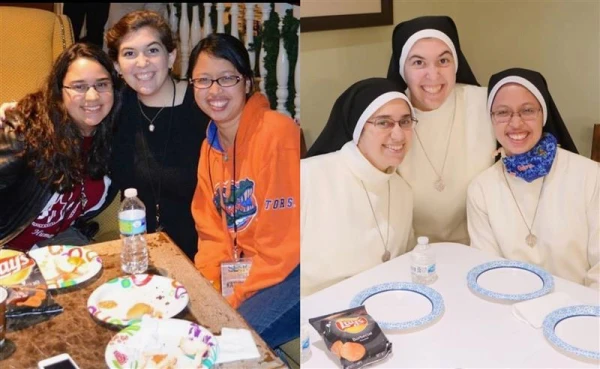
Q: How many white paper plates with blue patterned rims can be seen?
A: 3